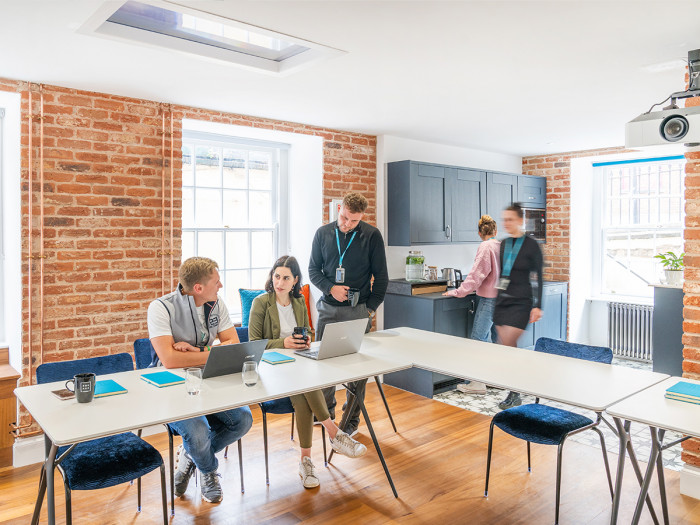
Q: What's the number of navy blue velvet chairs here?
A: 4